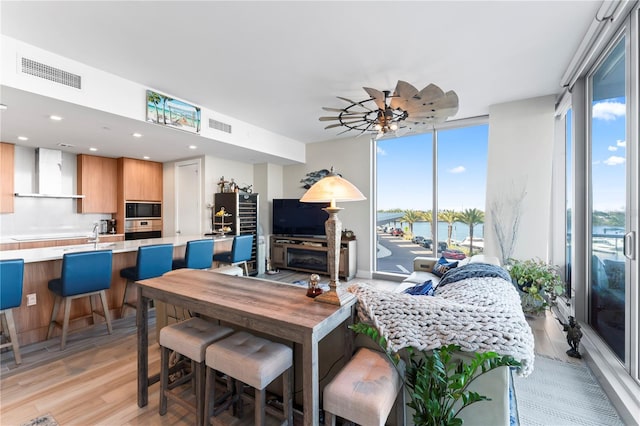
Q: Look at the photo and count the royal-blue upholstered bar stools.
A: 5